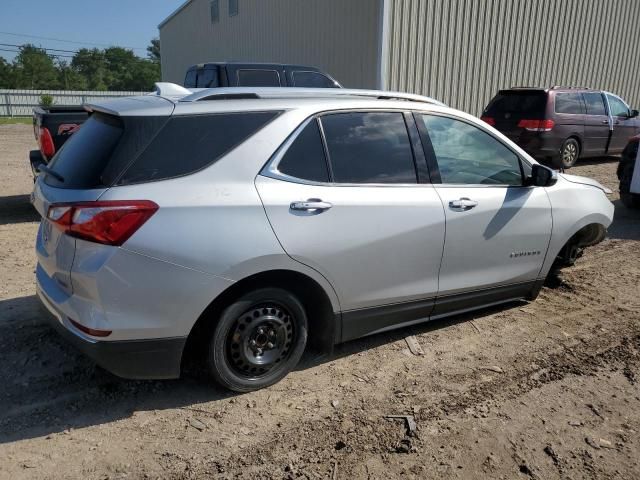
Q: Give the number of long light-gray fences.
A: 1